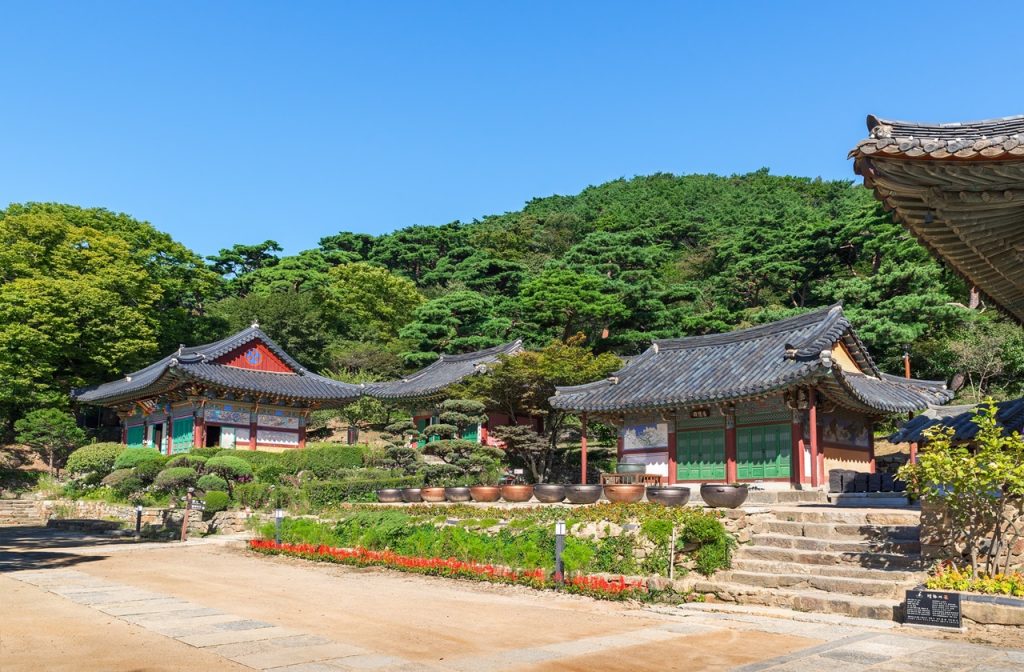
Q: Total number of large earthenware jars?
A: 11